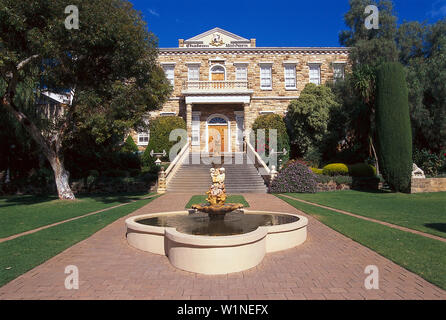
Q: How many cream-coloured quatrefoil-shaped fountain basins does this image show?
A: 1